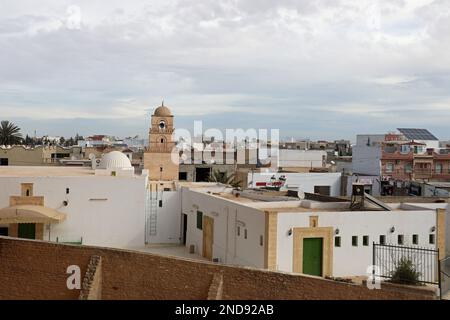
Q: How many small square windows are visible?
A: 7